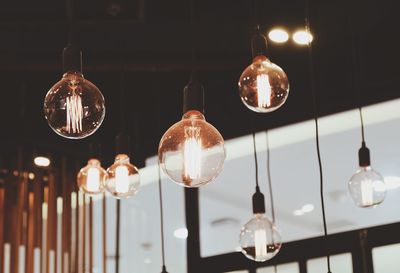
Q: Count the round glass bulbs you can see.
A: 7